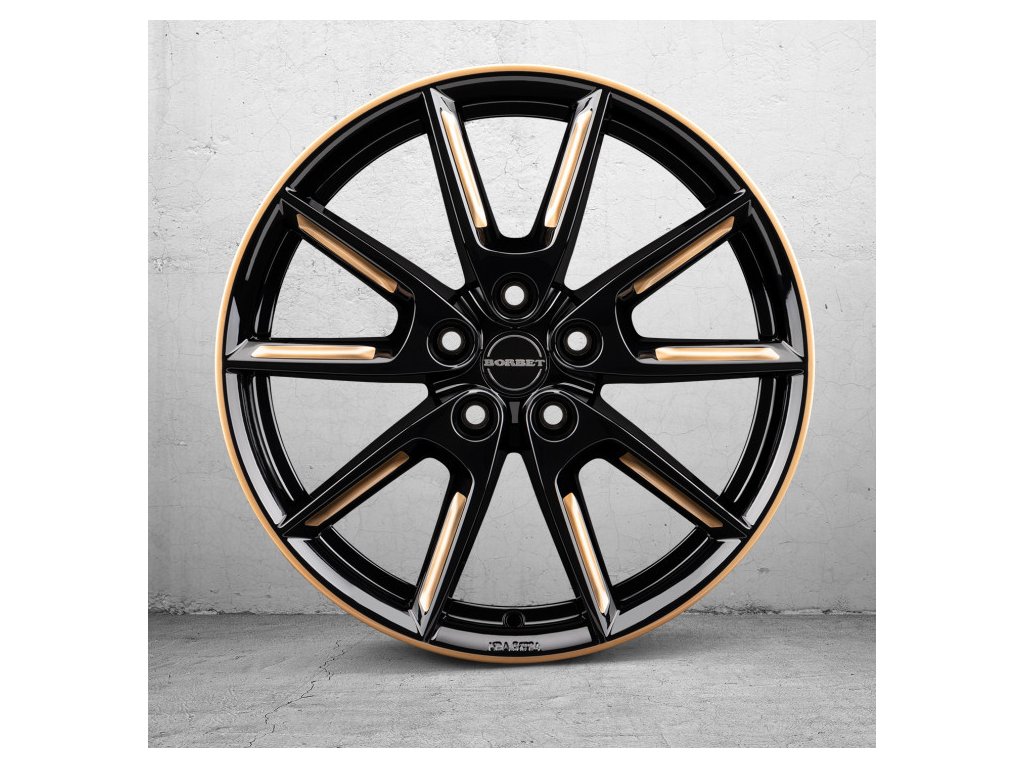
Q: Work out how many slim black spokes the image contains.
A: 10